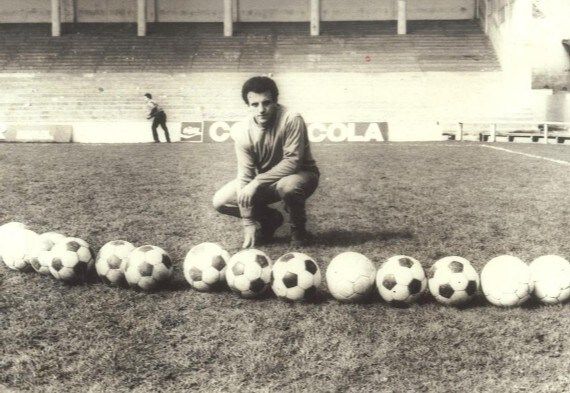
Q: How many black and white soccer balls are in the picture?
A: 9